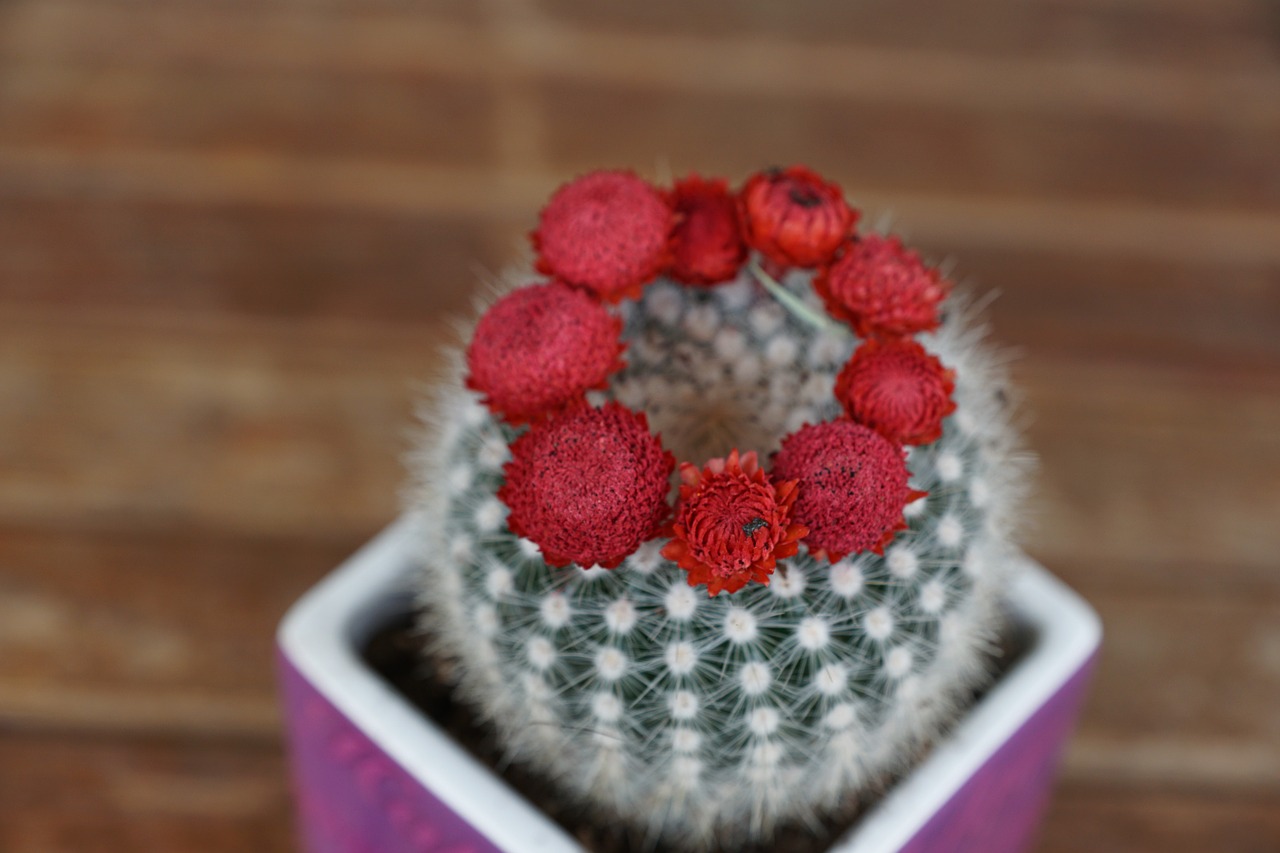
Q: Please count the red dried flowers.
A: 9